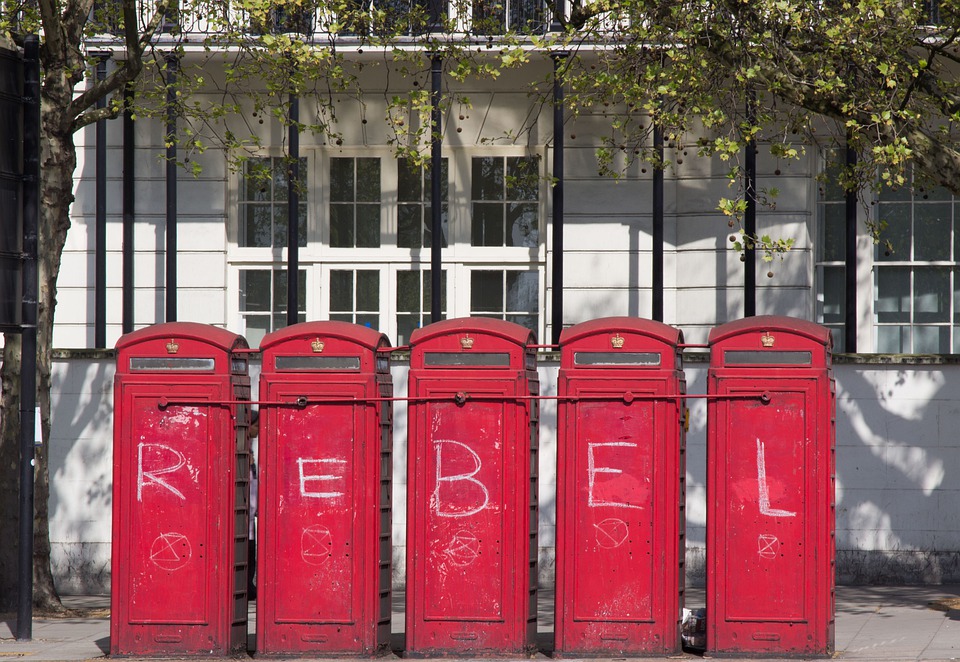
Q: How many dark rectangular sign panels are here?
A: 5